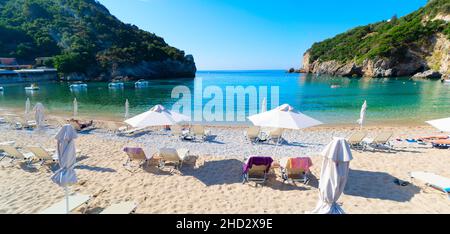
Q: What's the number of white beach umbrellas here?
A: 11